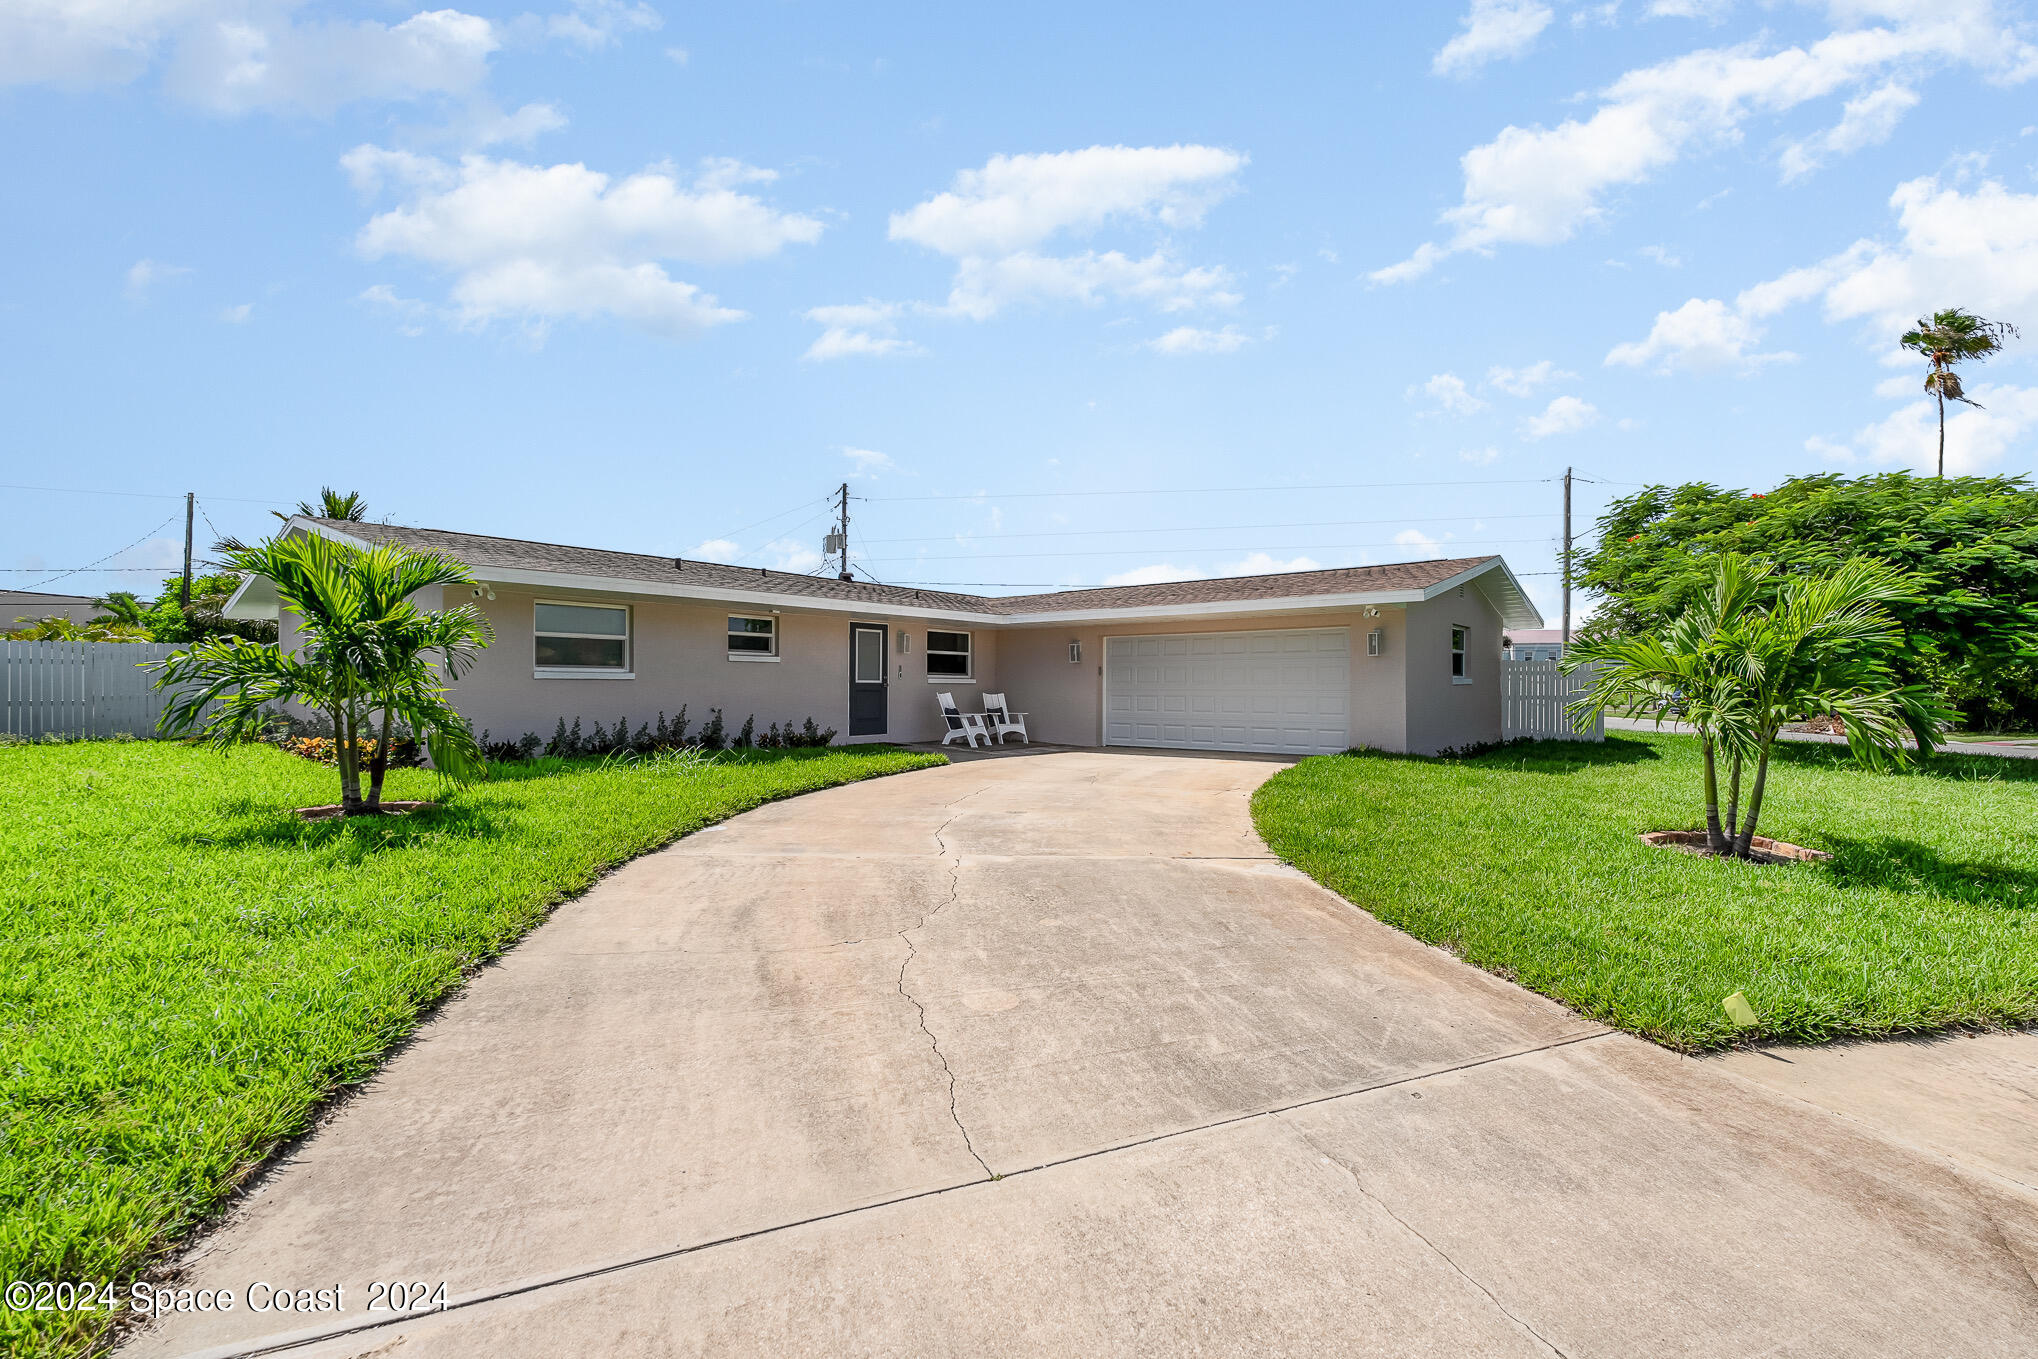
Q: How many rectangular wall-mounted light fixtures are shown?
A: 3